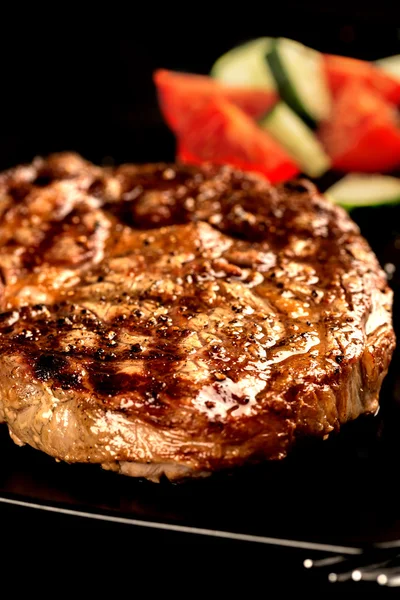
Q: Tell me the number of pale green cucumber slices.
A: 5